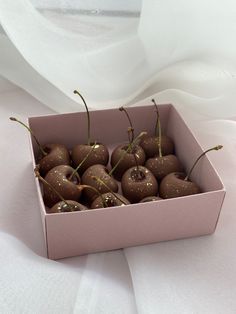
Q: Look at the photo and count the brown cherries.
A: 12